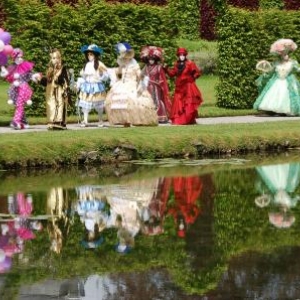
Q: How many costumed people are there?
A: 7